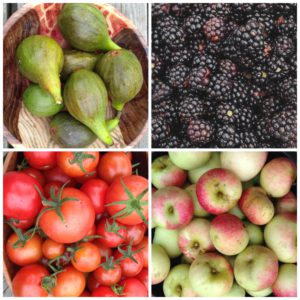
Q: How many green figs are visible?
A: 7